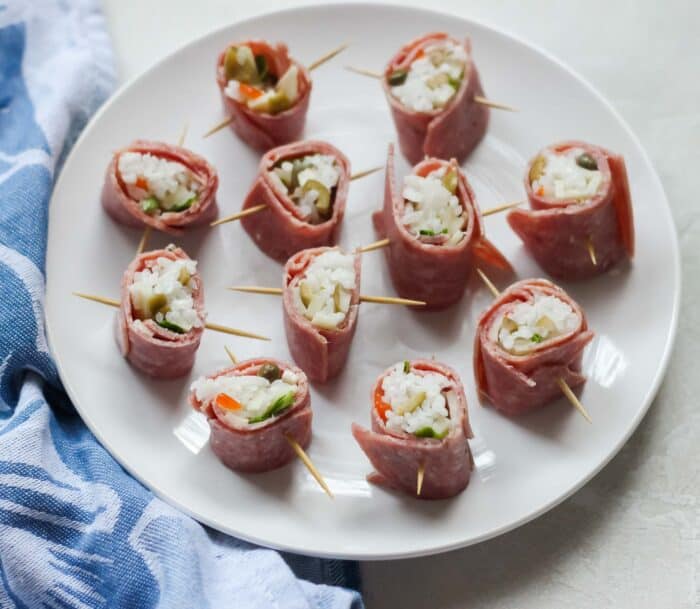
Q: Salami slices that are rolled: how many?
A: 11